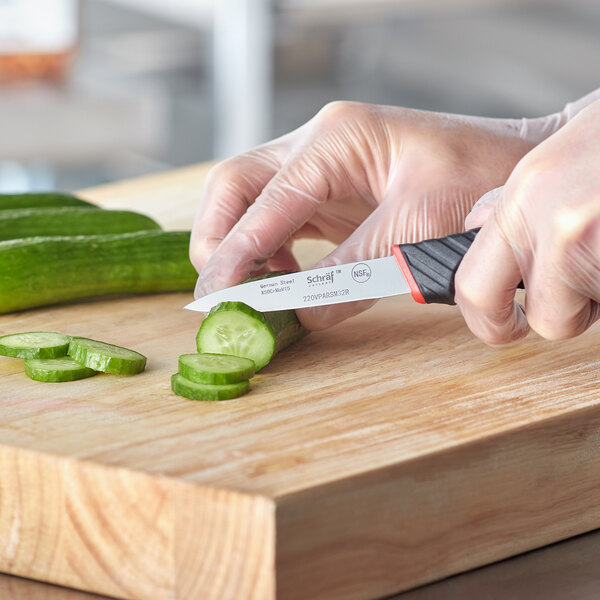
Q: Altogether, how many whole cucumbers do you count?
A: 3